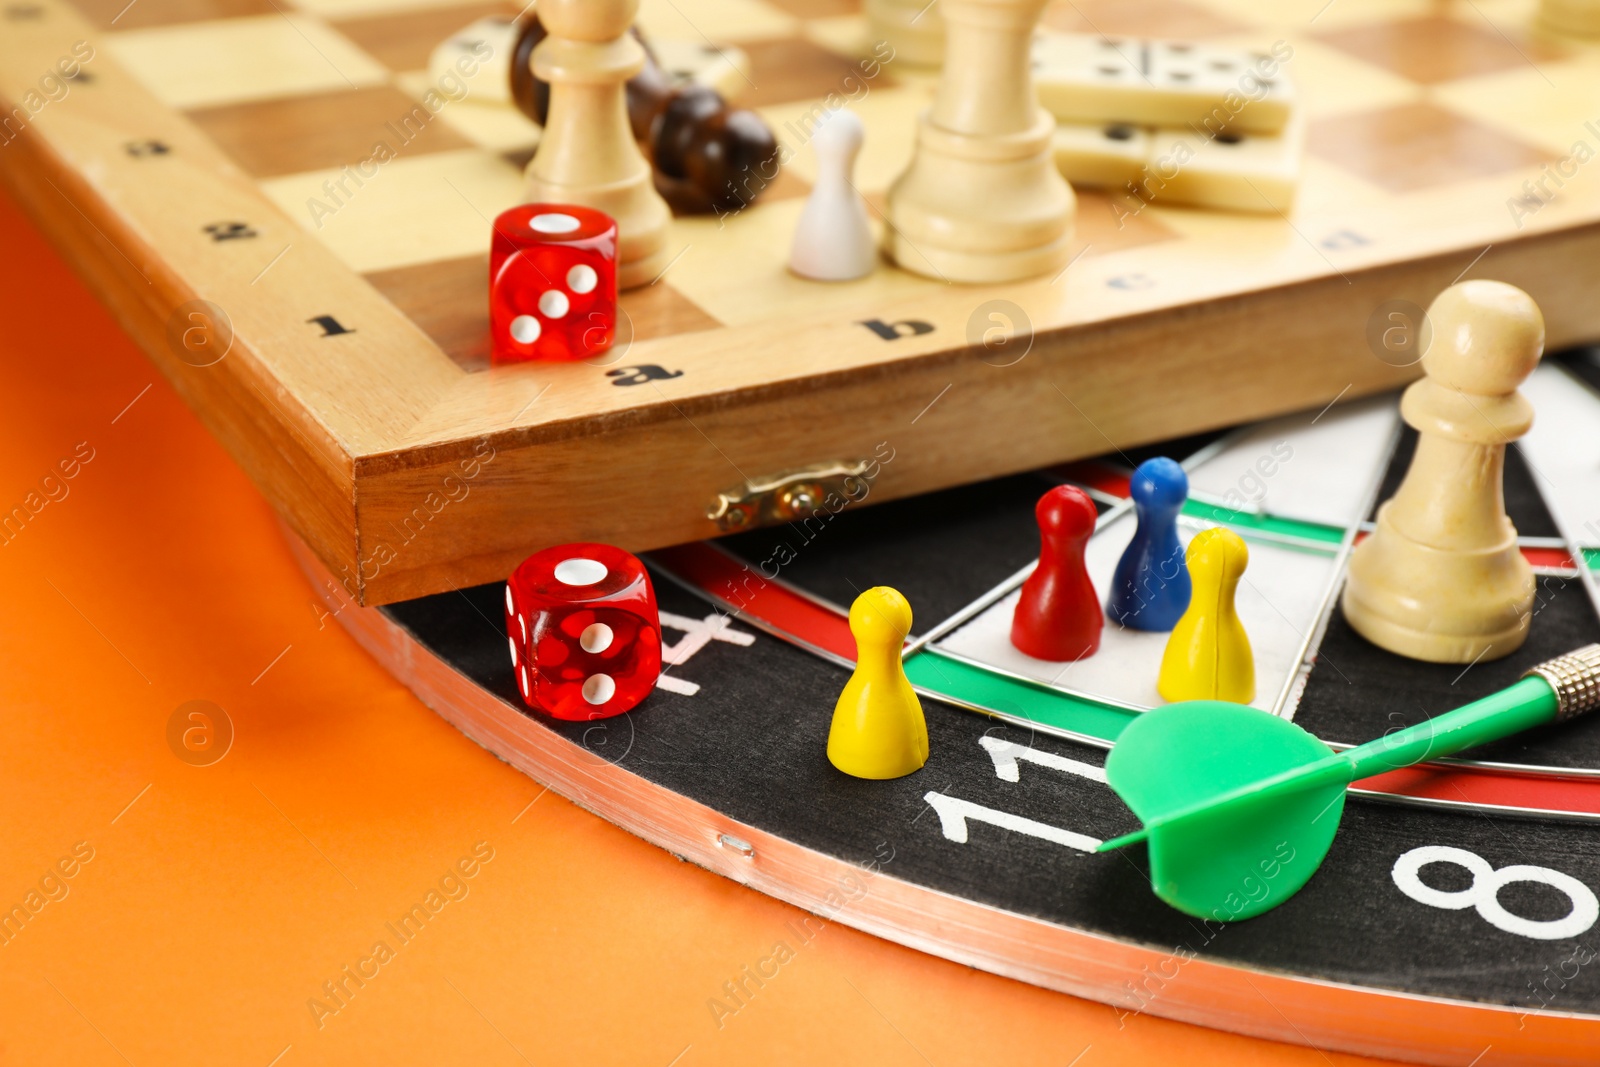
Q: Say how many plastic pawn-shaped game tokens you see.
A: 5